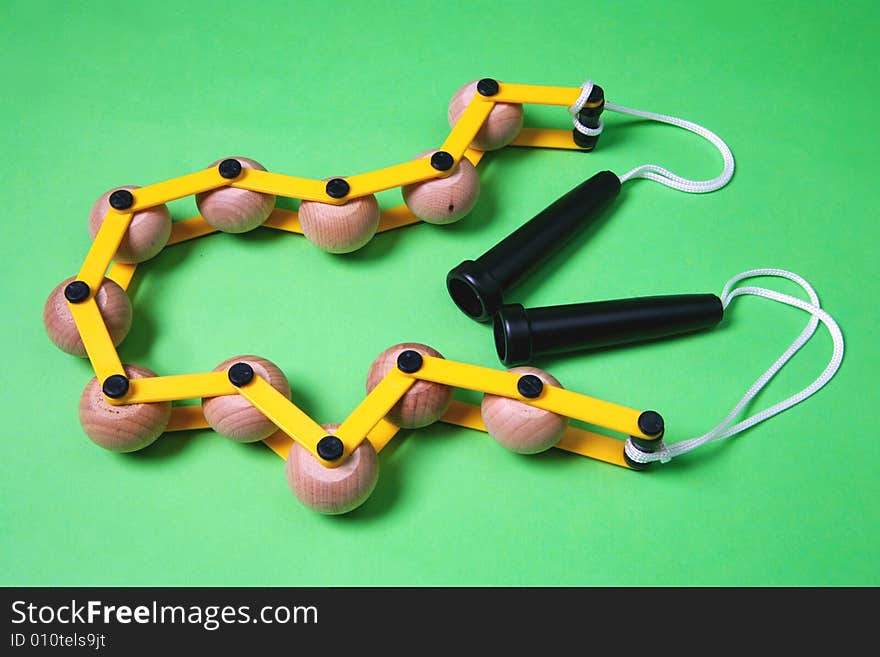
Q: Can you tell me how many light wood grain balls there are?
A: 11